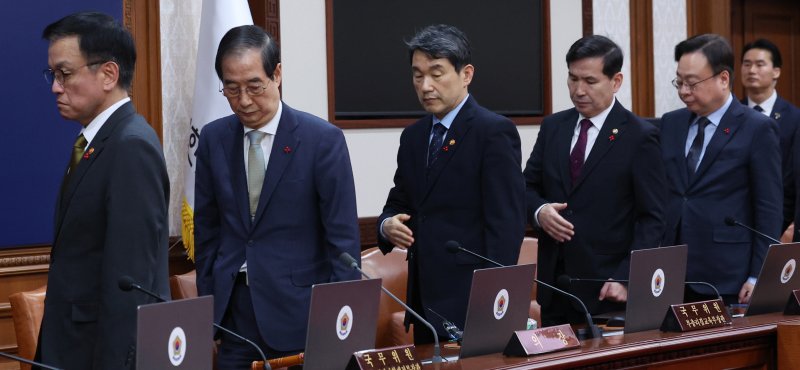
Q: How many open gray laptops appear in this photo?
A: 5